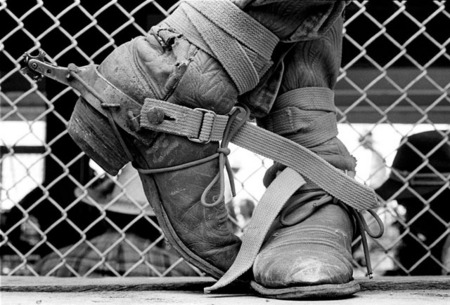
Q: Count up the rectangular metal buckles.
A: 1